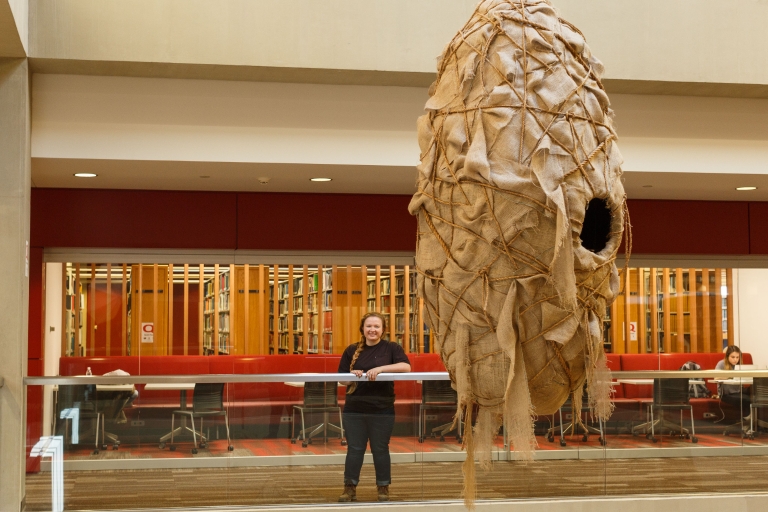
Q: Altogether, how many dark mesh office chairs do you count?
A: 7